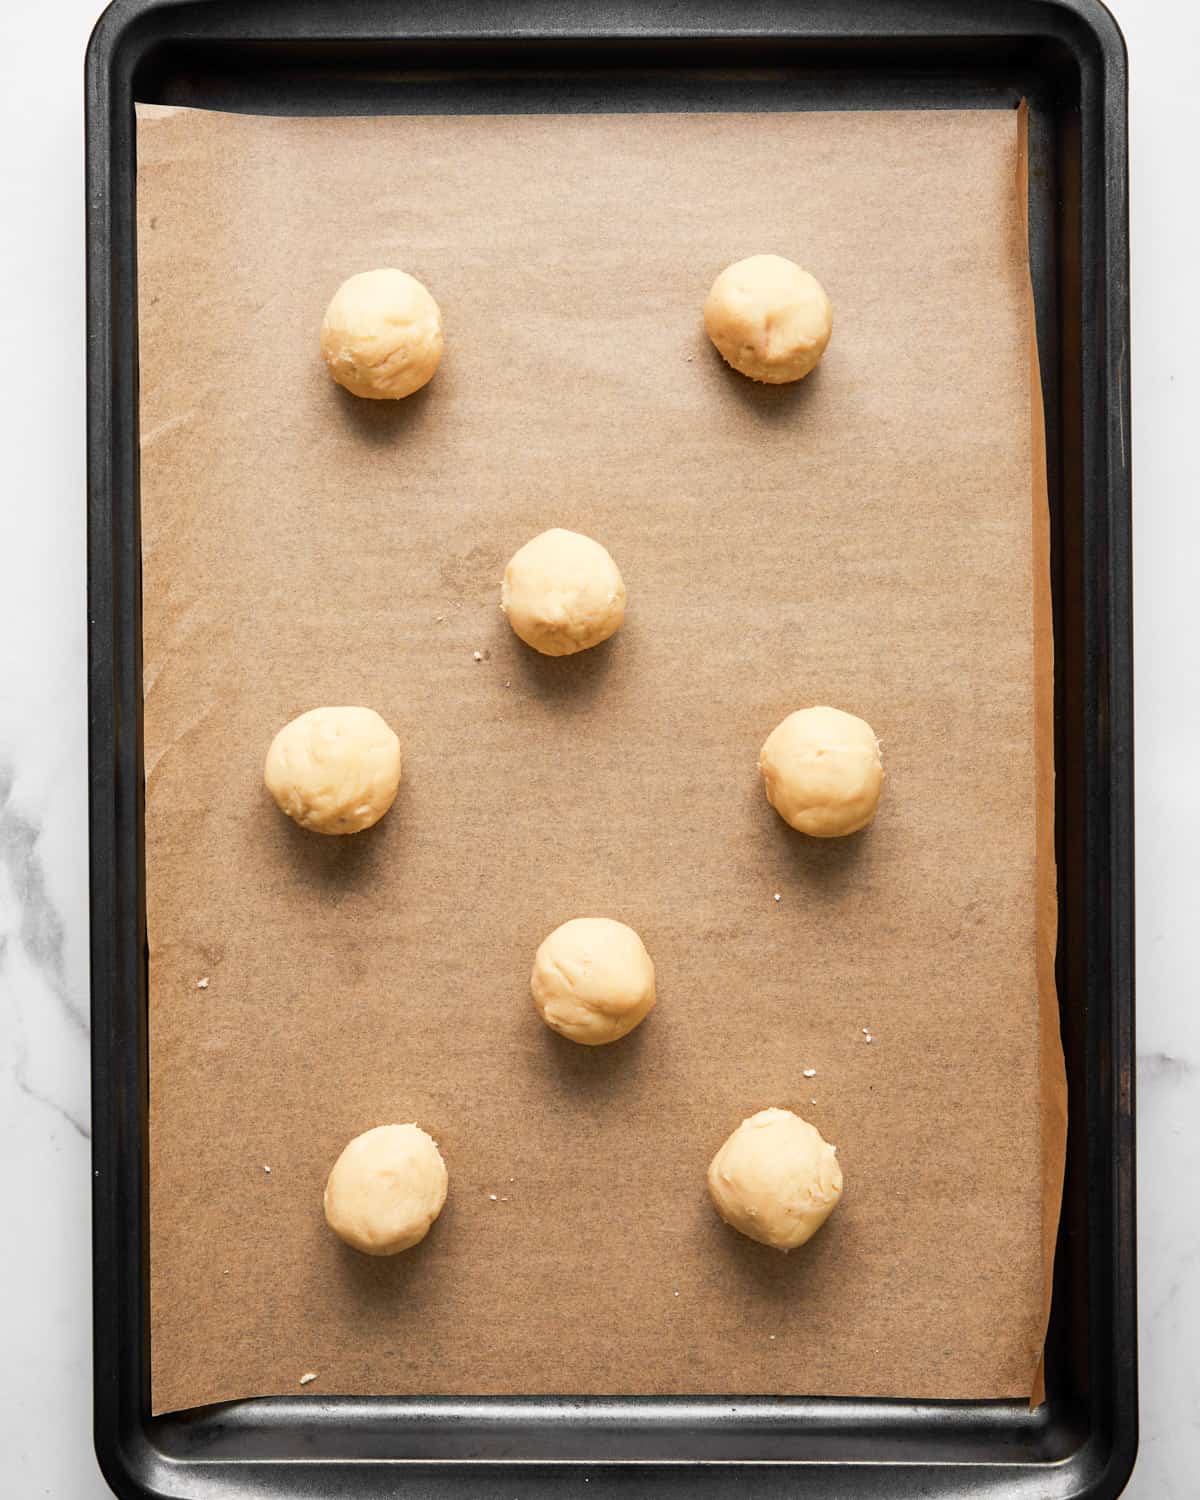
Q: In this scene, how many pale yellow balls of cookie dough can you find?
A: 8